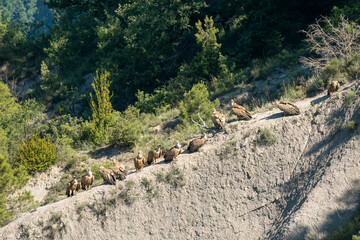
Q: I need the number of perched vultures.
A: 12